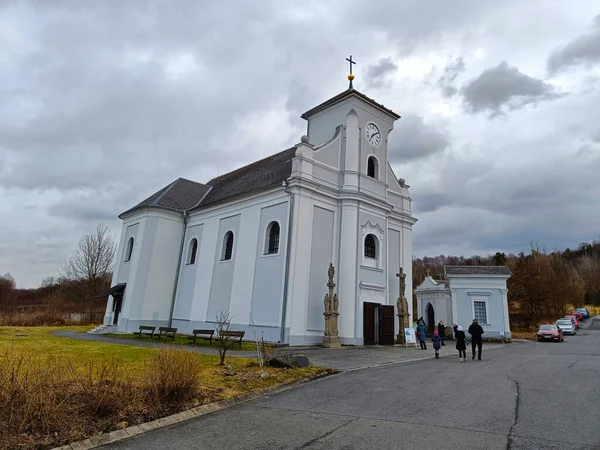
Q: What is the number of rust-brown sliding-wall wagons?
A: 0